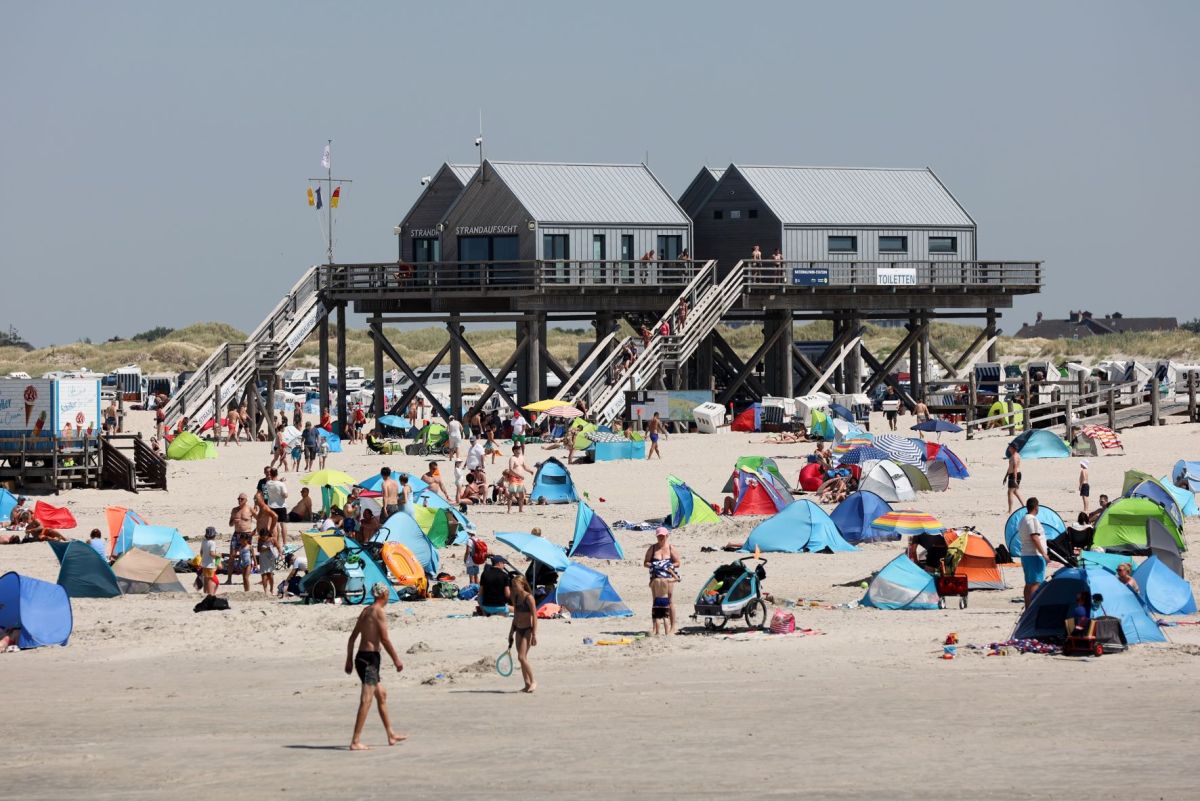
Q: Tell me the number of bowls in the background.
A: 0